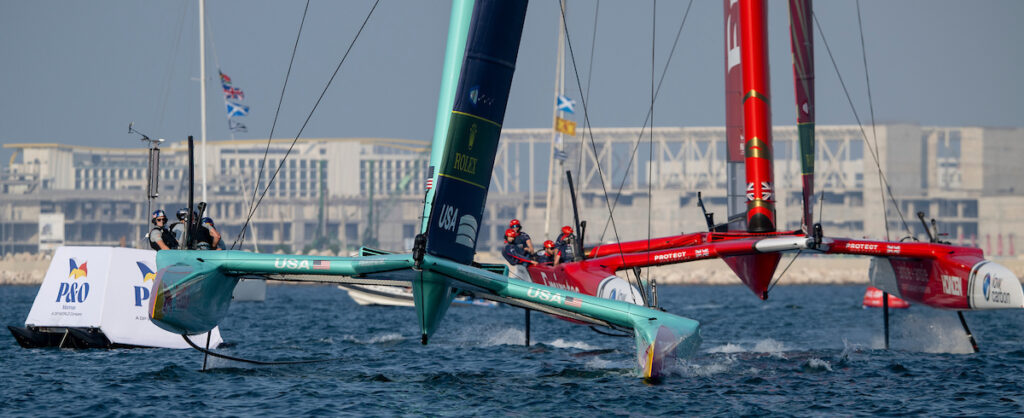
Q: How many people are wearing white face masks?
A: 0